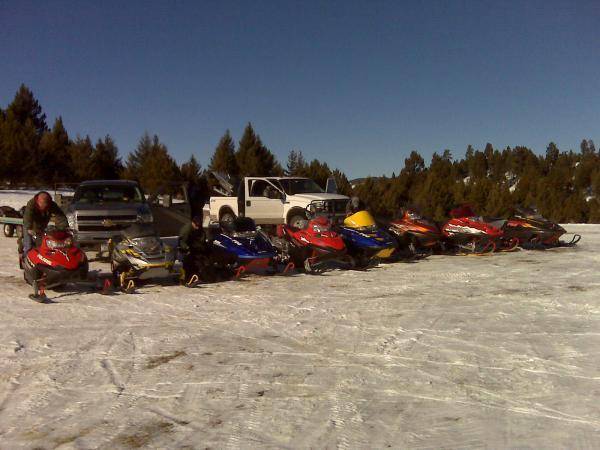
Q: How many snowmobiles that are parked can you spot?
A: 8